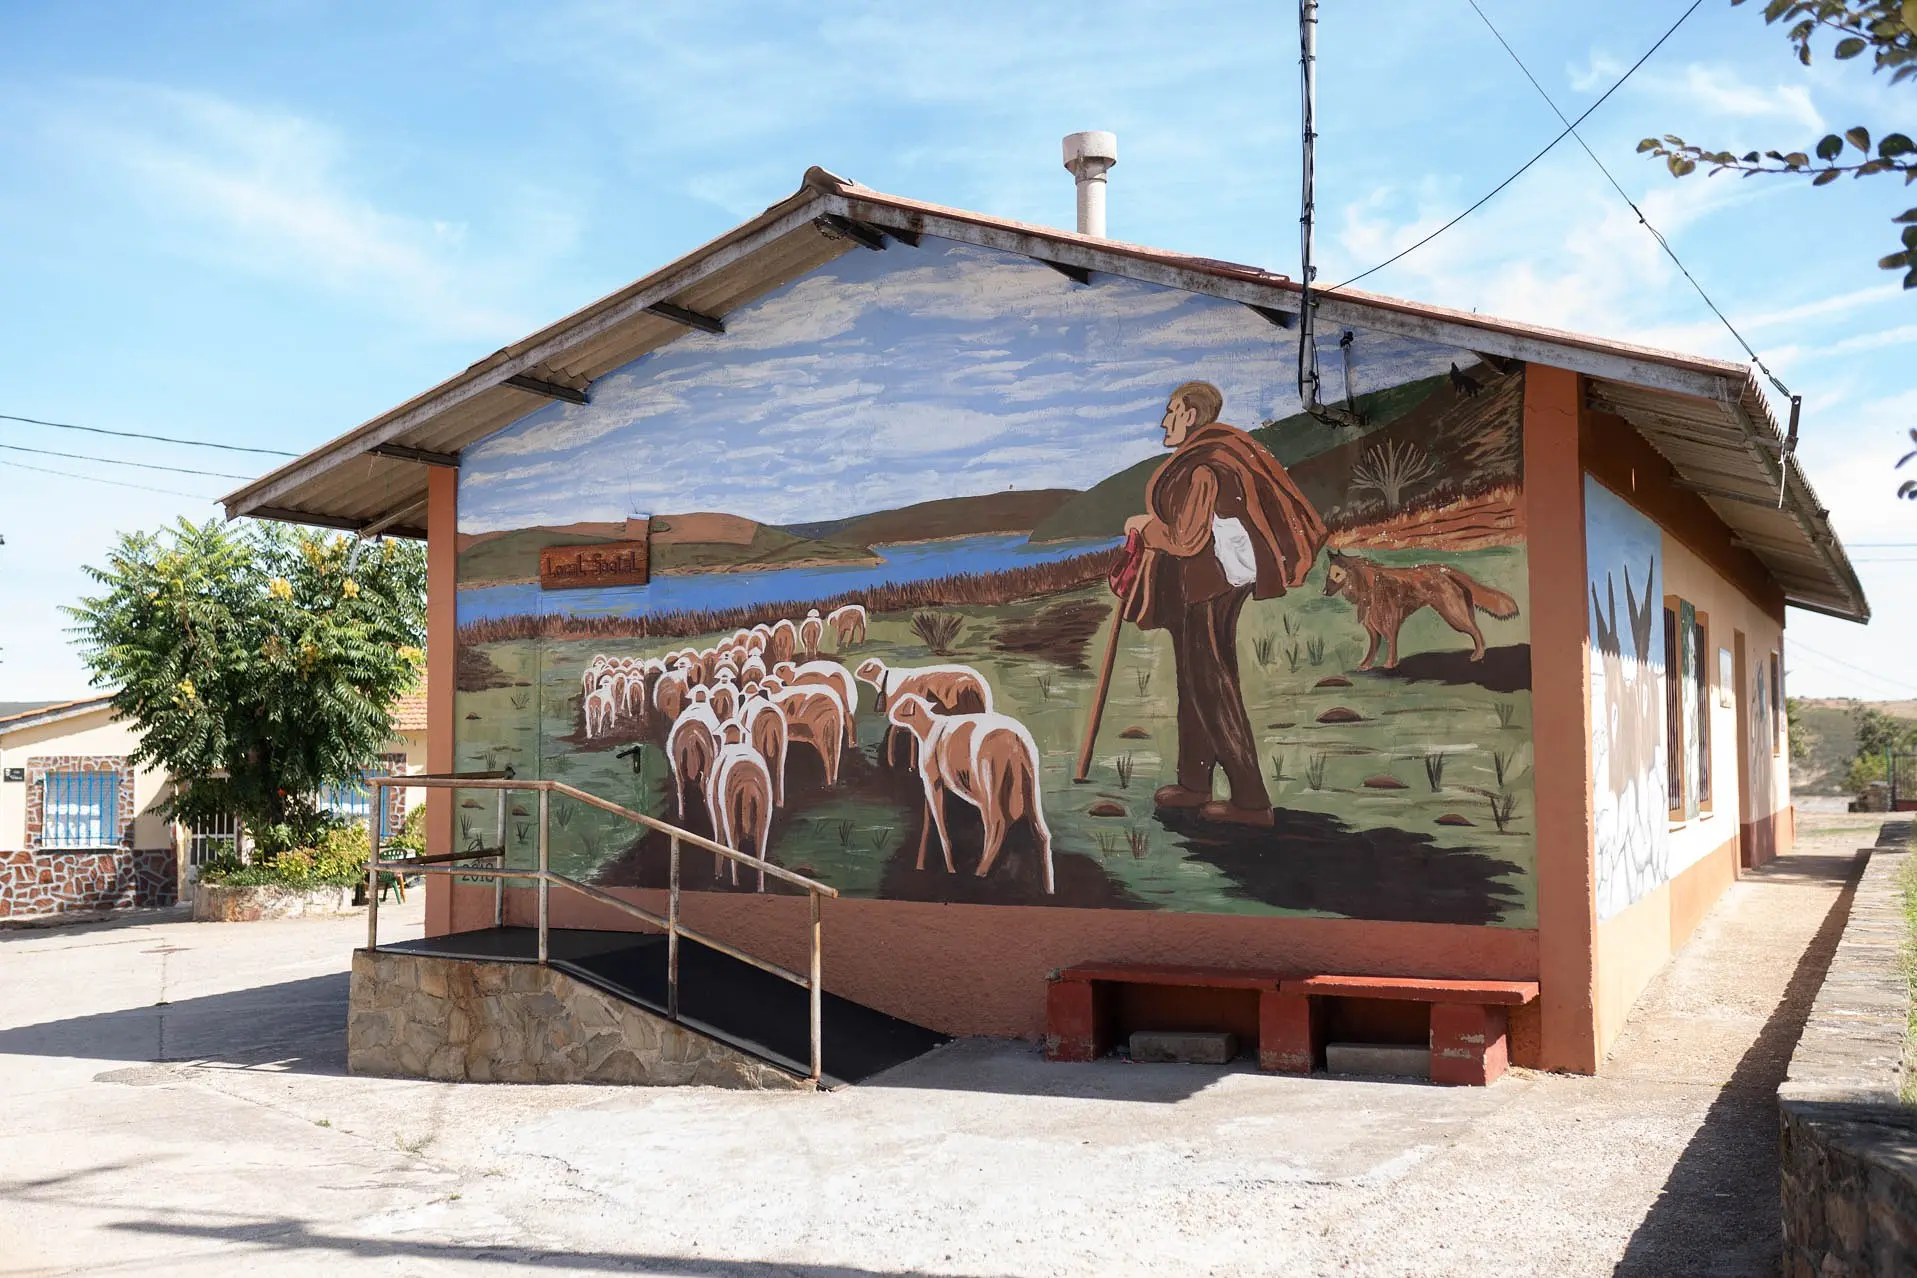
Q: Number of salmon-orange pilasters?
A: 2